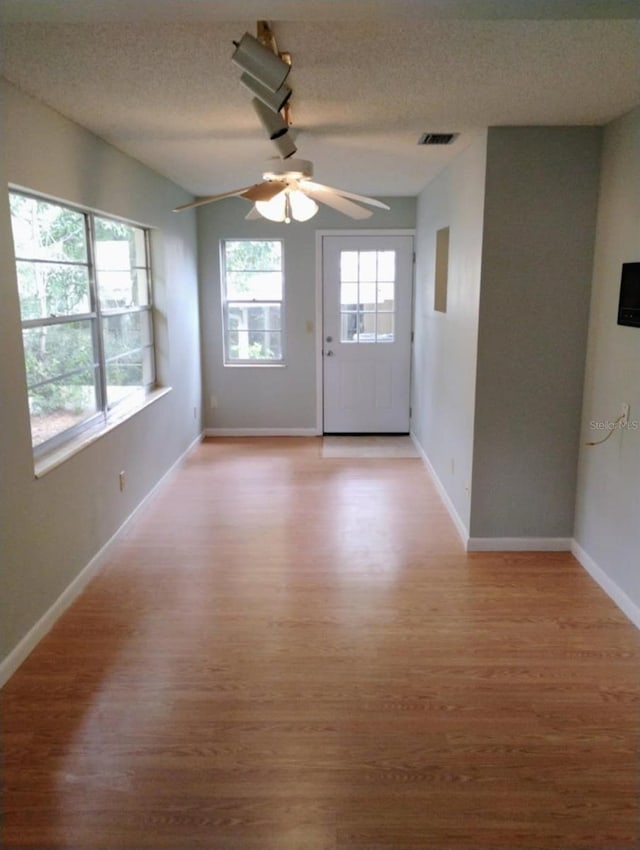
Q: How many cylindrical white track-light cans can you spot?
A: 4